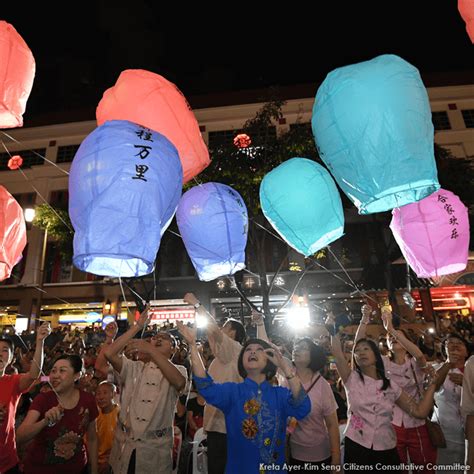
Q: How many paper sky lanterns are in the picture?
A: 9